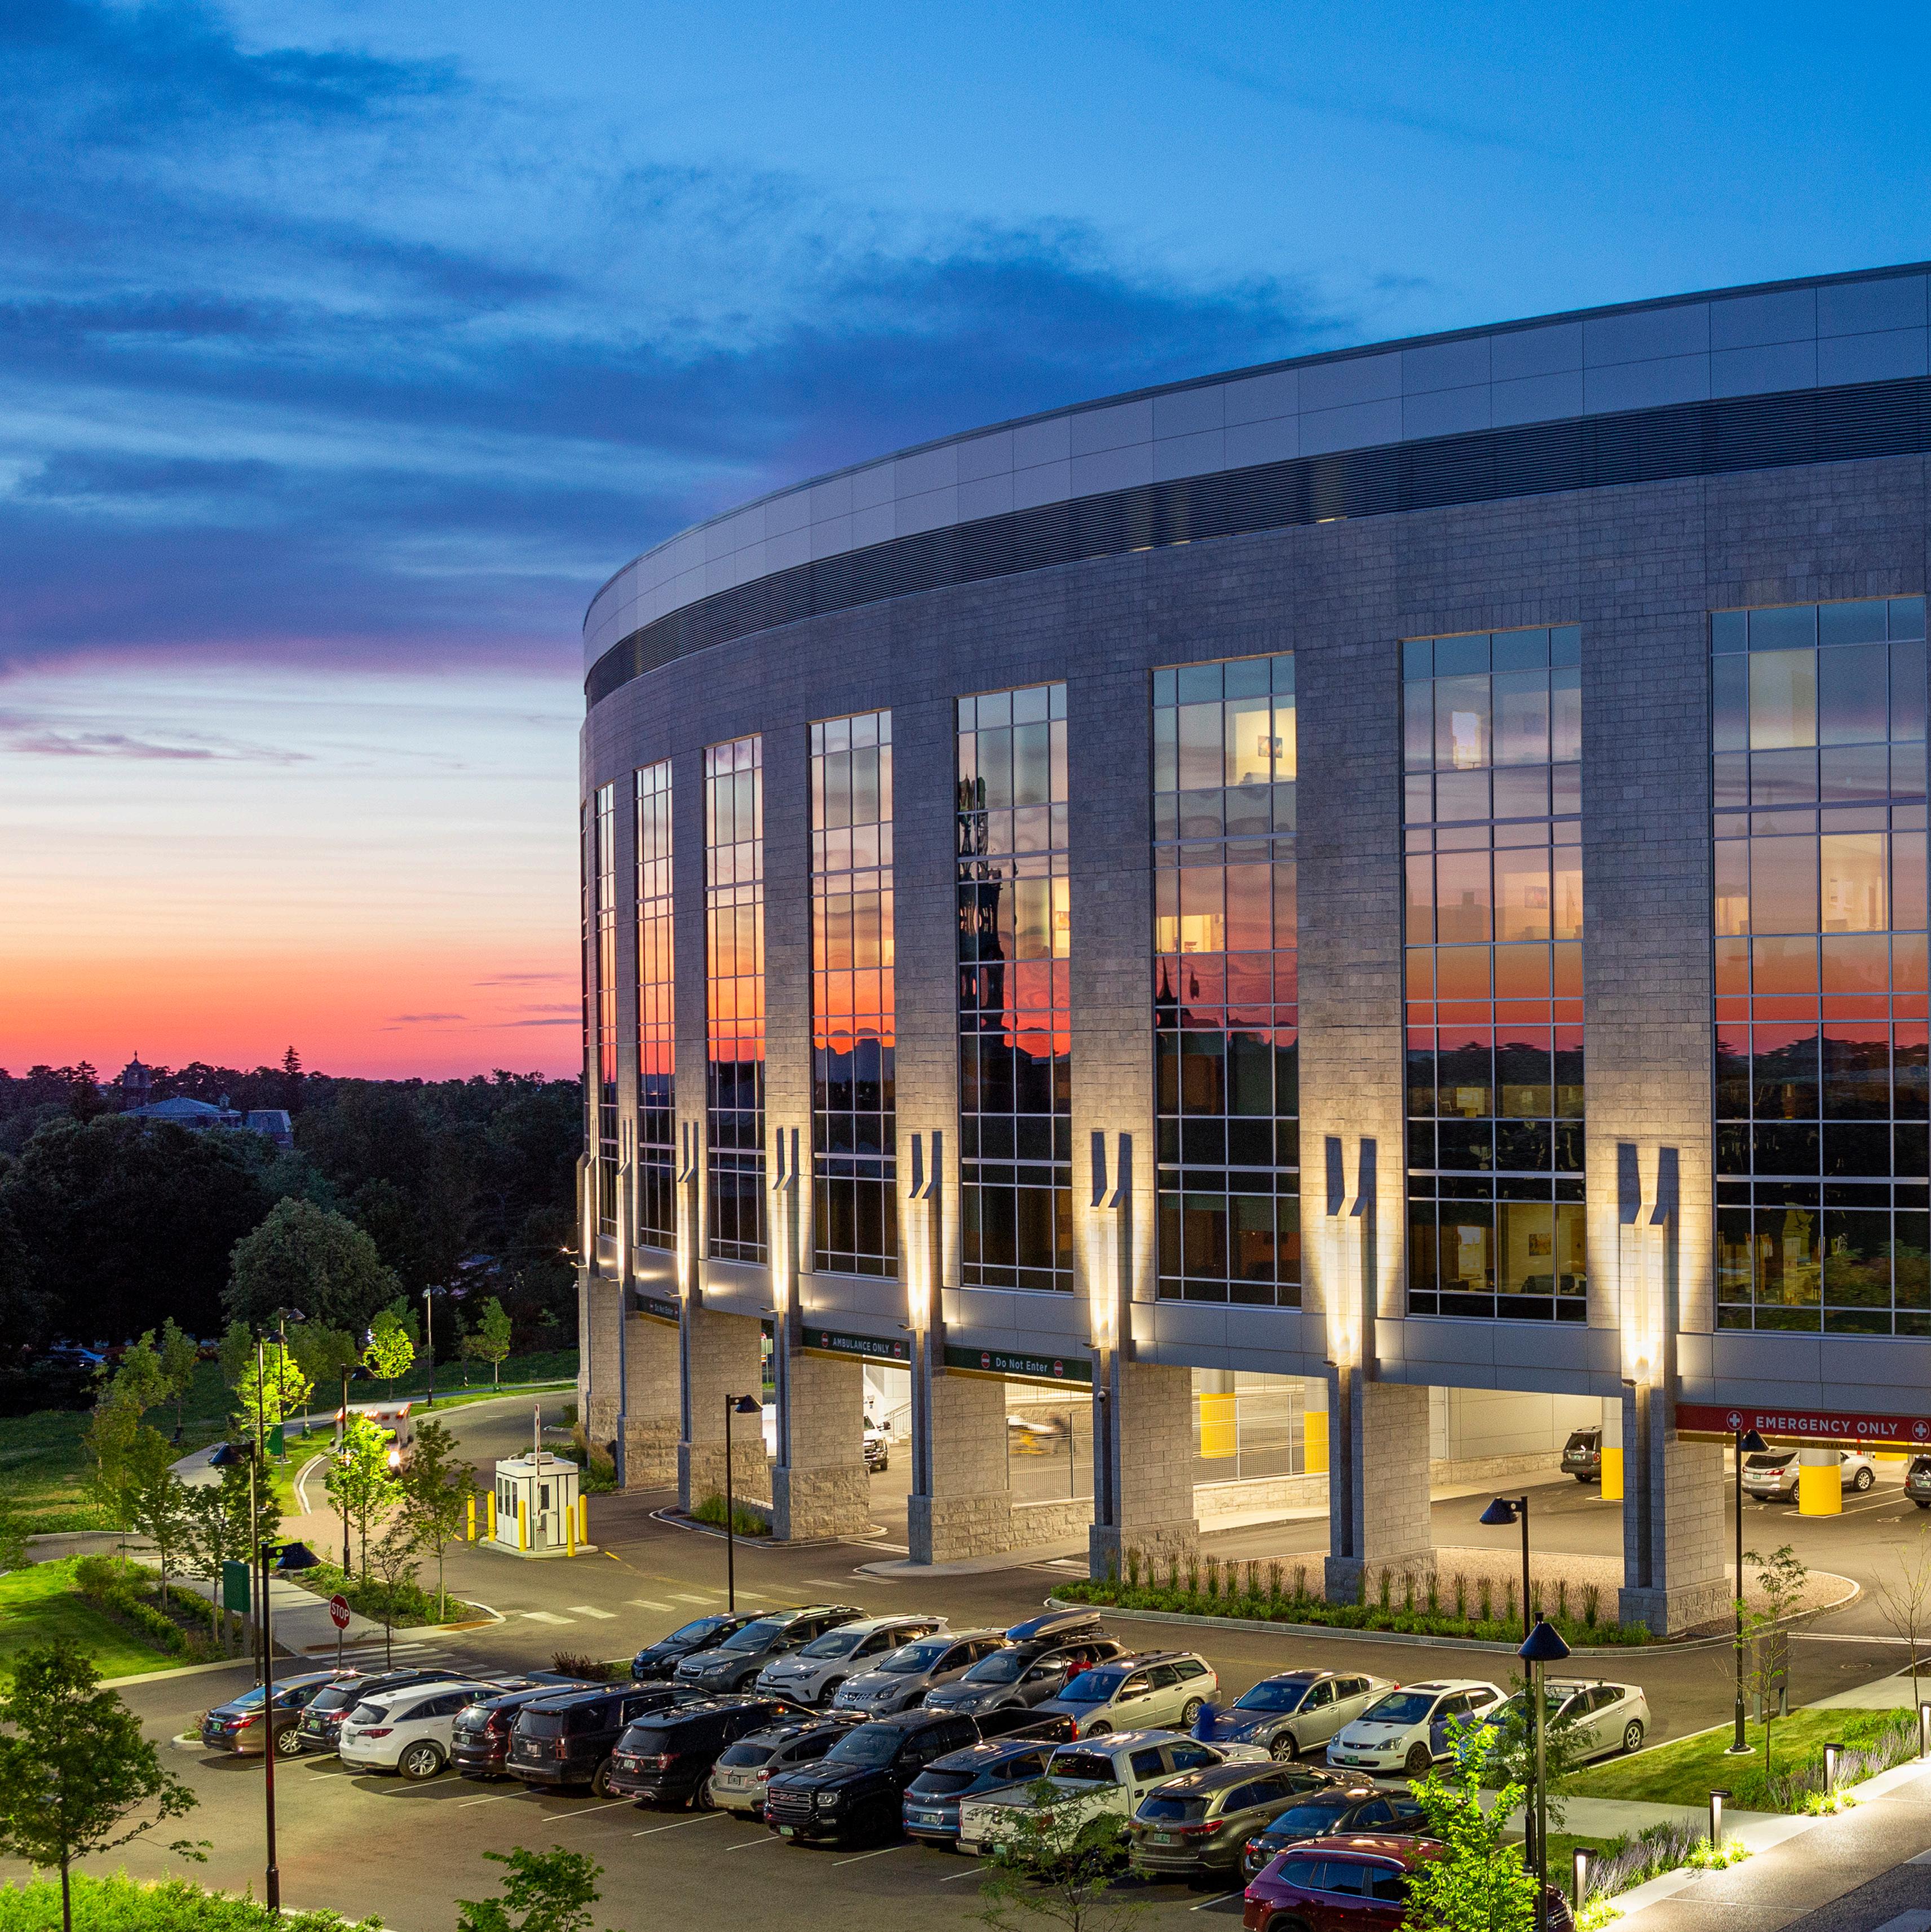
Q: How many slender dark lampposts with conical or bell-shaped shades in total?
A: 10